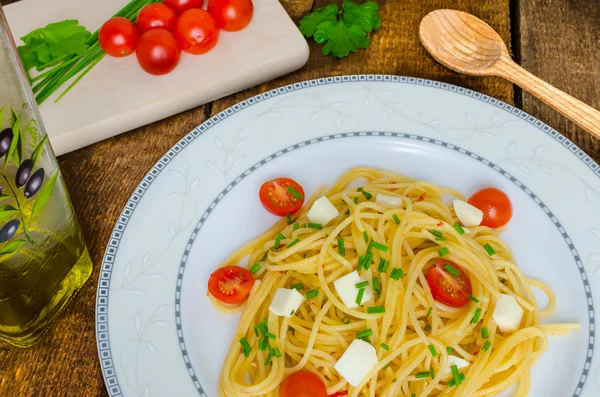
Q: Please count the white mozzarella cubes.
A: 8